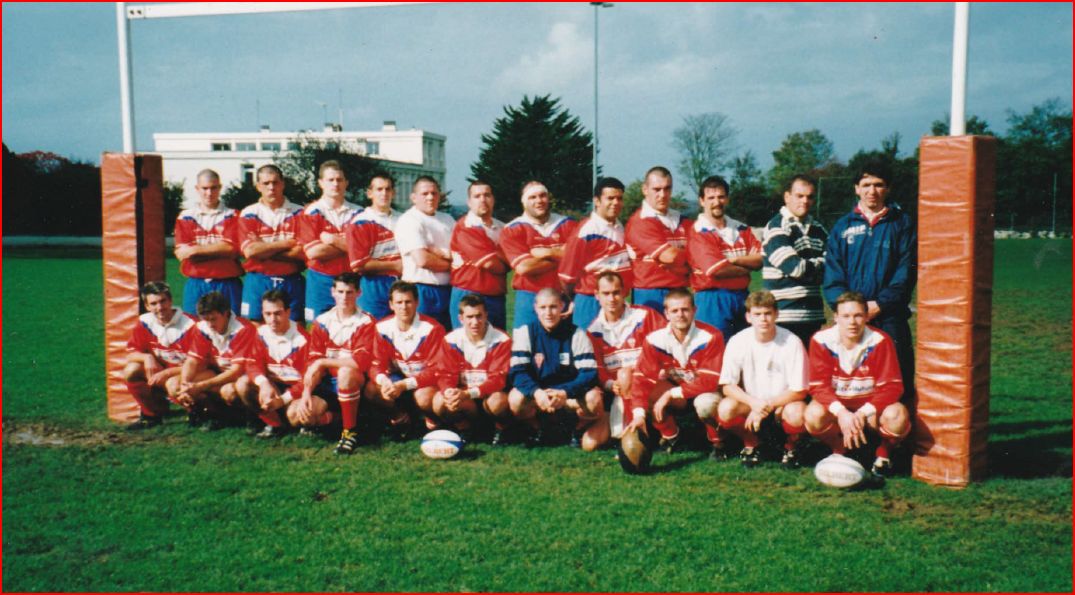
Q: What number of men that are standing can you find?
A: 12